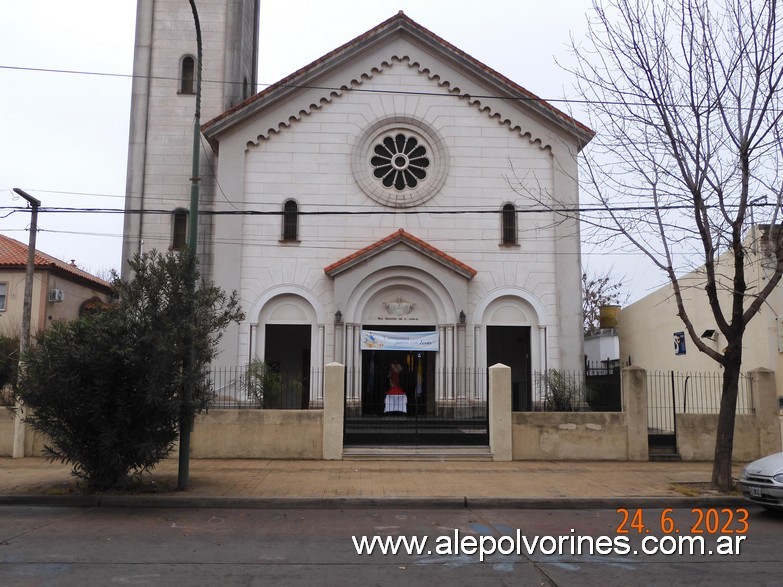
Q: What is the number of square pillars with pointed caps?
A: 4